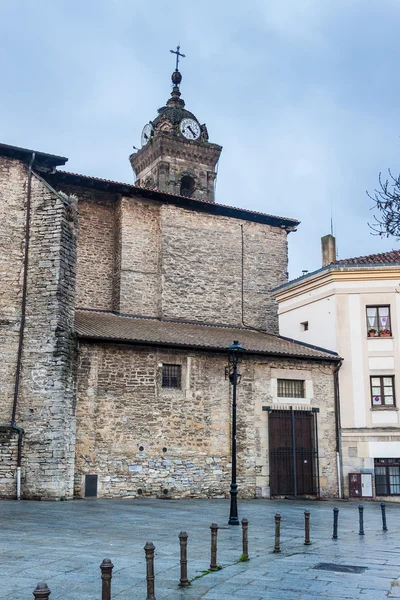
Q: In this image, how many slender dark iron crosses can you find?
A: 1